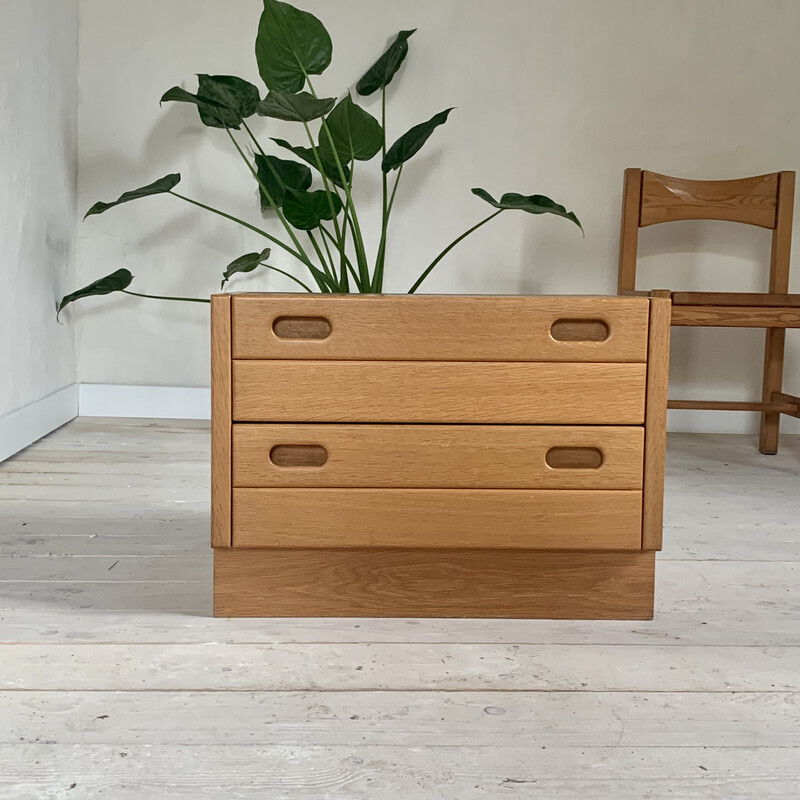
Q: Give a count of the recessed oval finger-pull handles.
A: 4